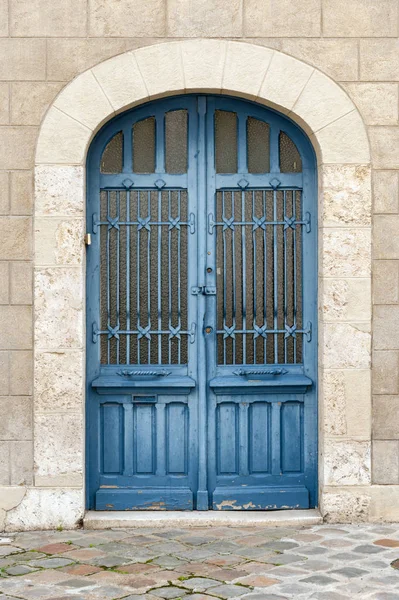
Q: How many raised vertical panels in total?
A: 6